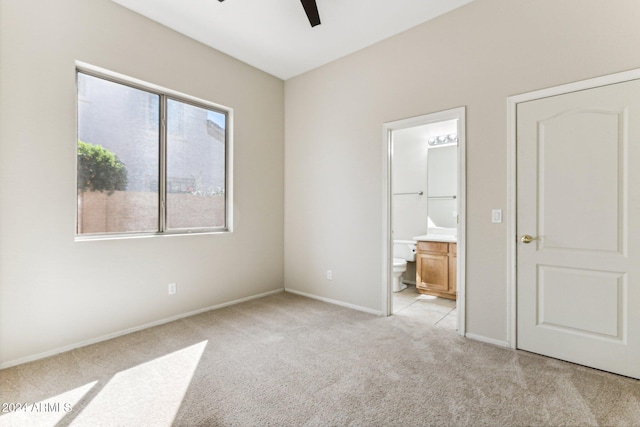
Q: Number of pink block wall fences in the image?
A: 1